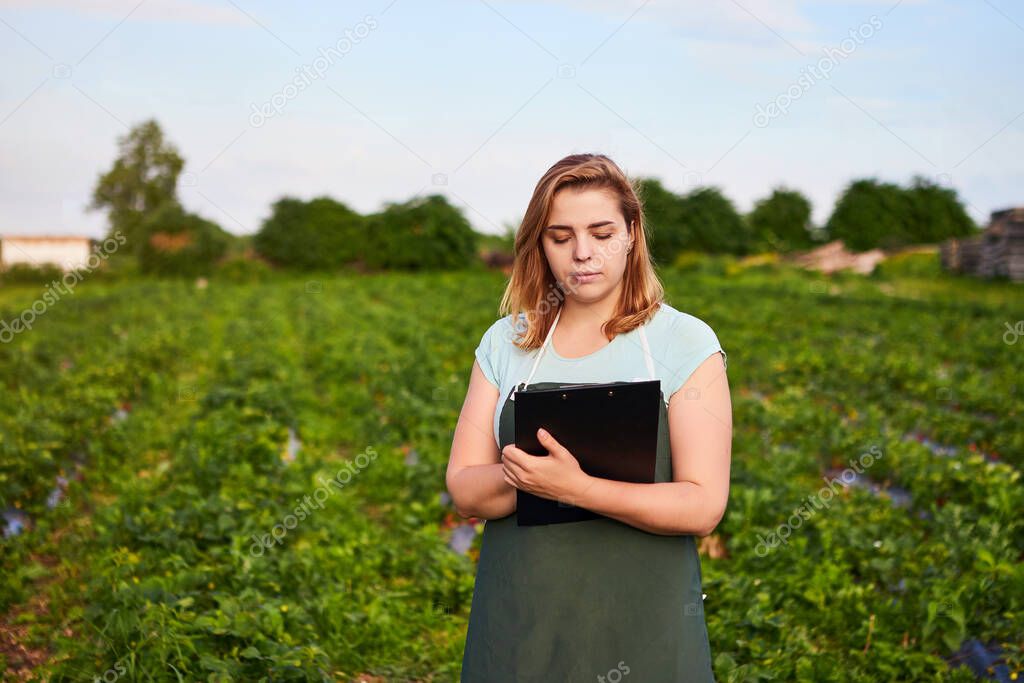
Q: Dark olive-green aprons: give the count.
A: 1